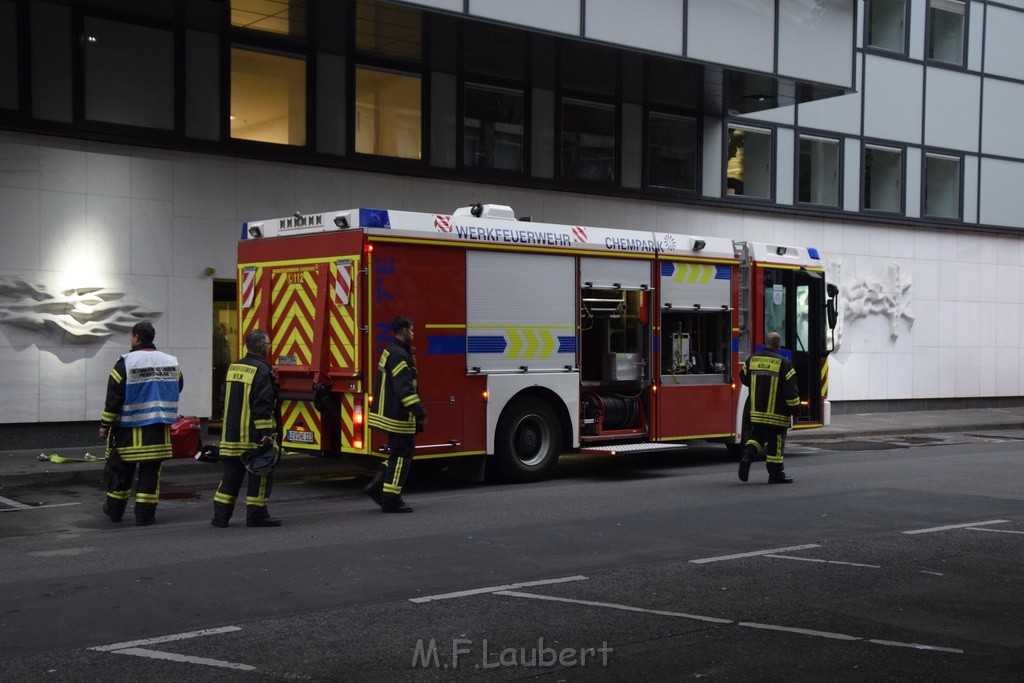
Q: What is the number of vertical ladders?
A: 1